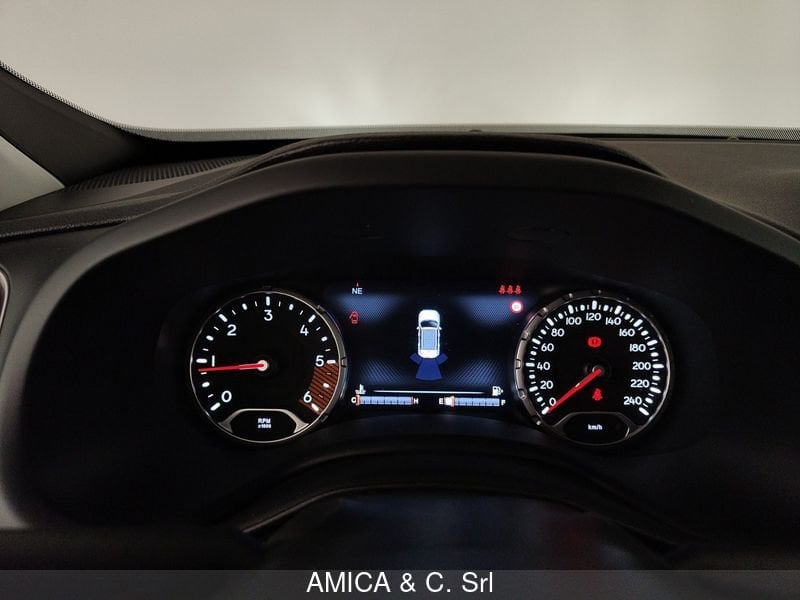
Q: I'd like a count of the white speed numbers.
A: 13